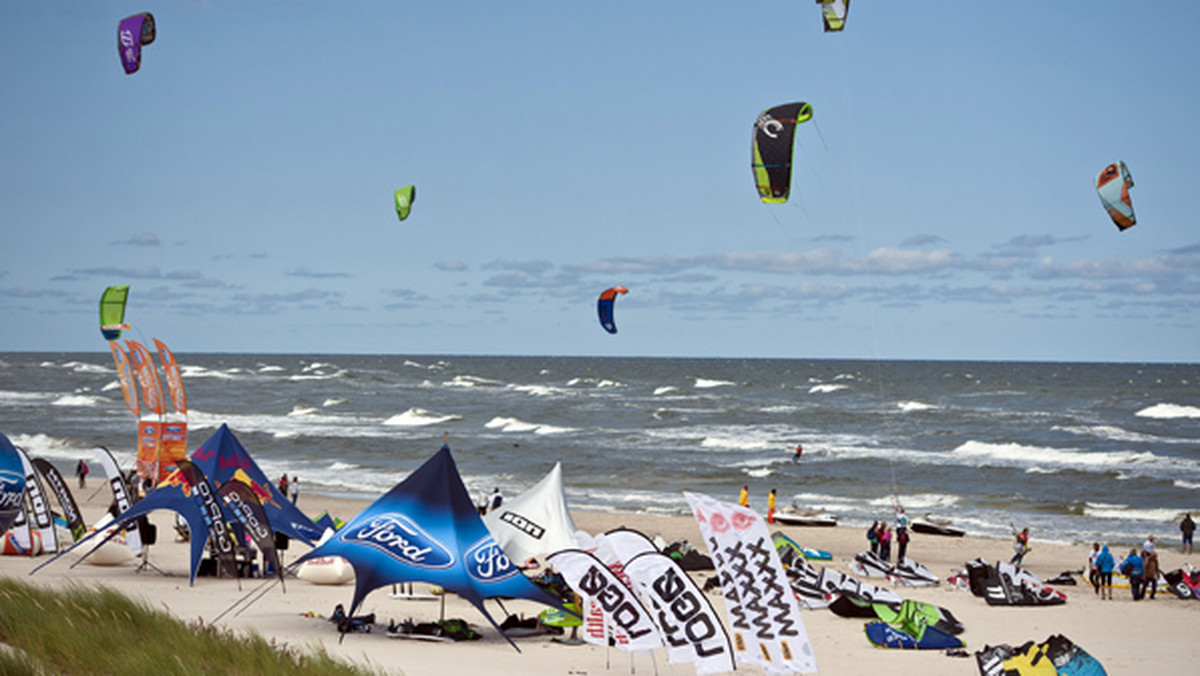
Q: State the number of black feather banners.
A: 3